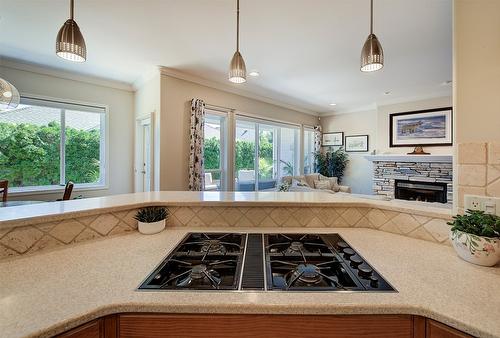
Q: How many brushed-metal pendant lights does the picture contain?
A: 3